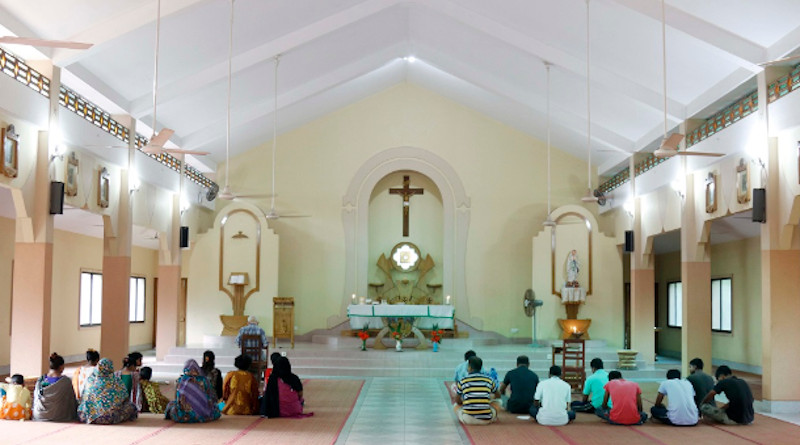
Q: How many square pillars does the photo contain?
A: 6